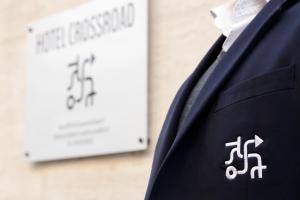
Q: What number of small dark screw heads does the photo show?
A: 3